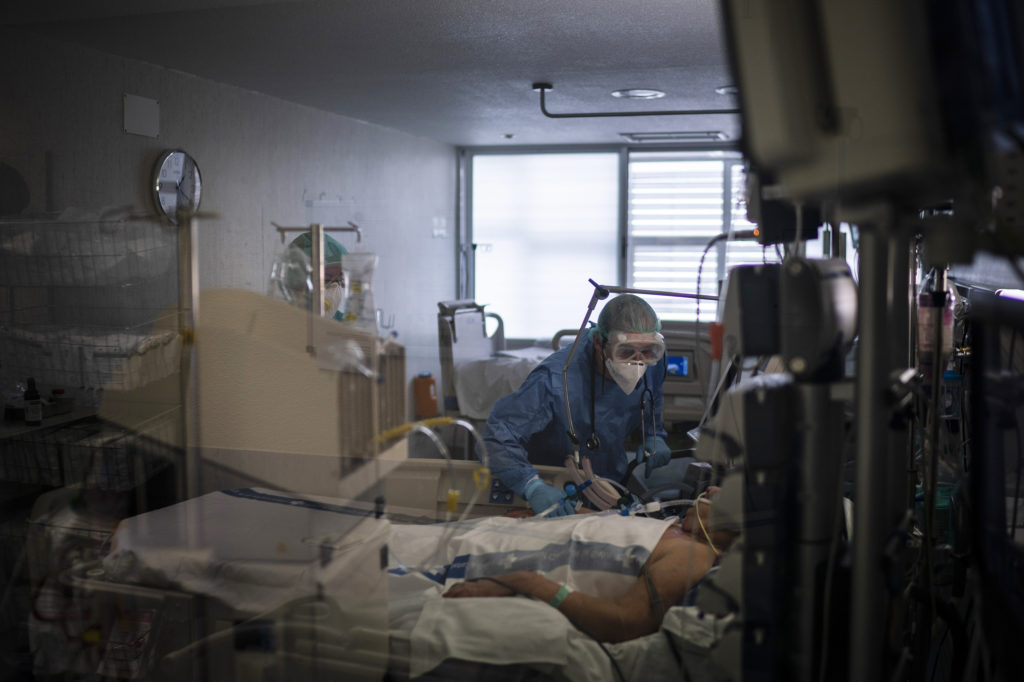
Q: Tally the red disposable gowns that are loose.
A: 0